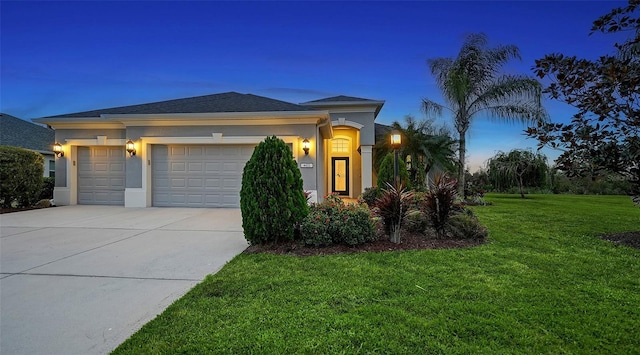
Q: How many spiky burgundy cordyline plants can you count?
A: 2